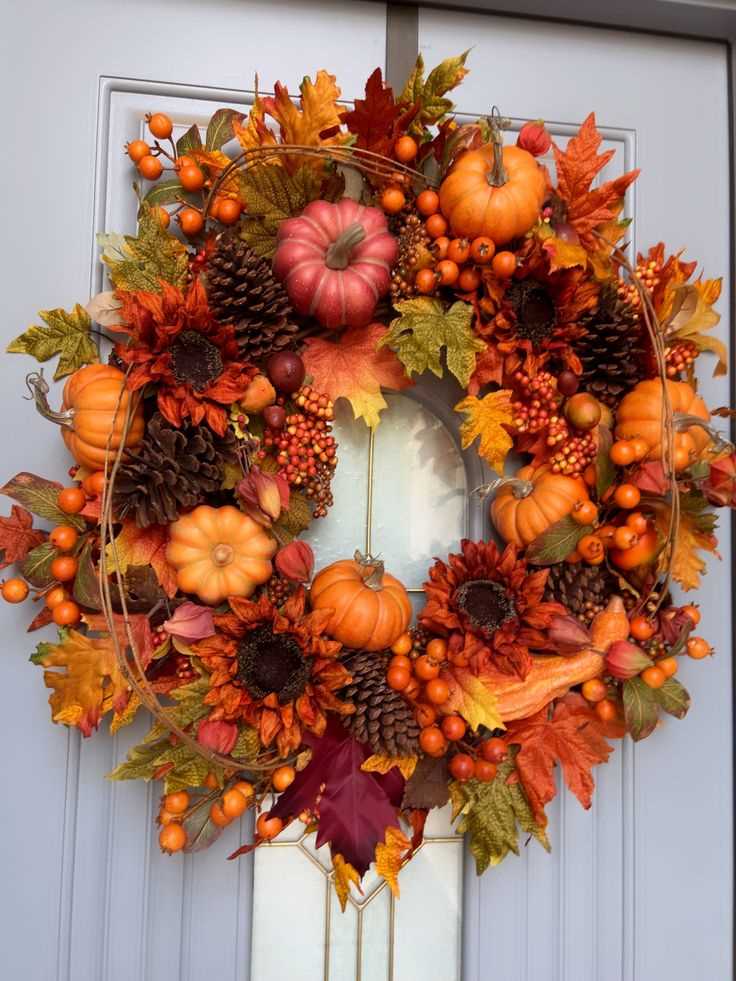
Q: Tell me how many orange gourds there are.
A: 7